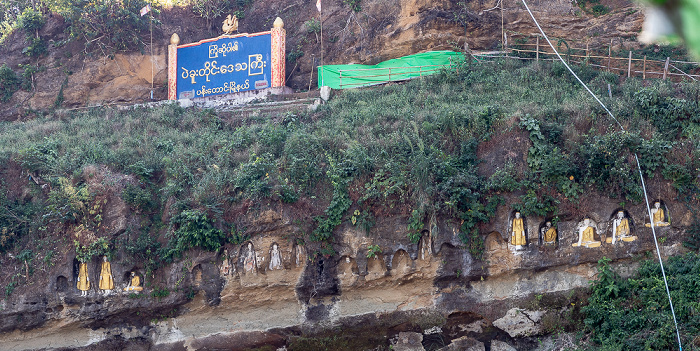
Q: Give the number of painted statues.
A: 8